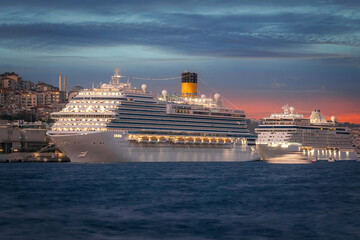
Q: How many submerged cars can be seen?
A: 0